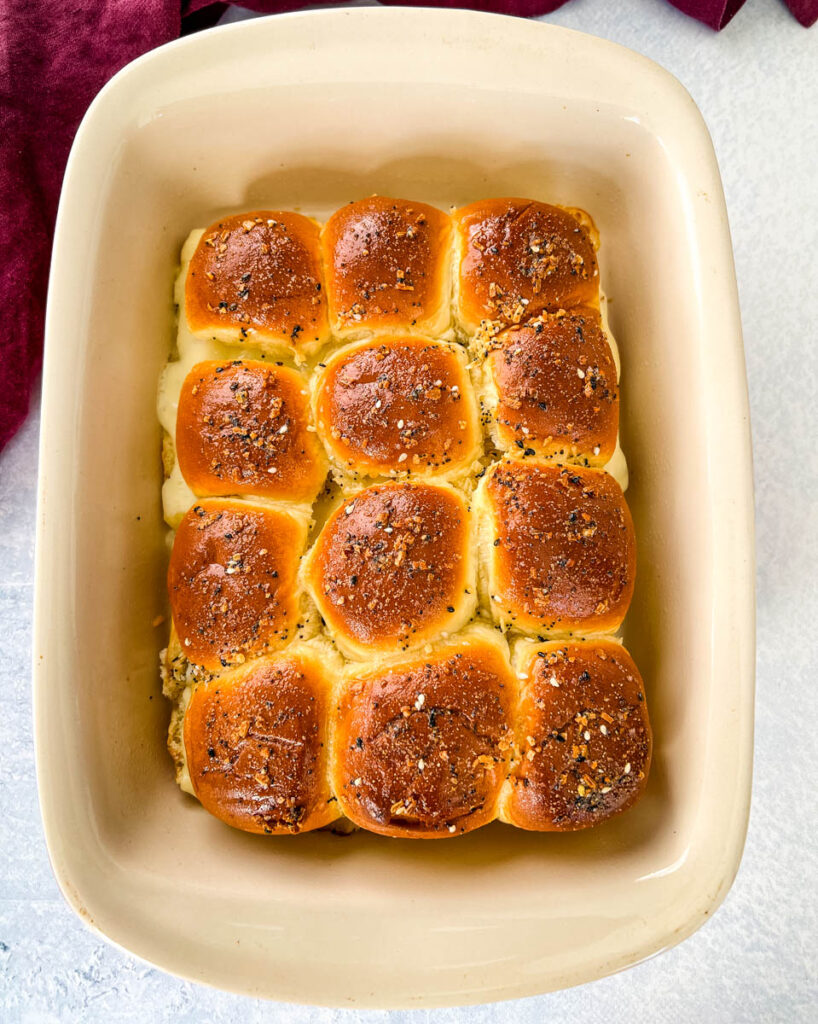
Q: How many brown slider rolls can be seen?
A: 12